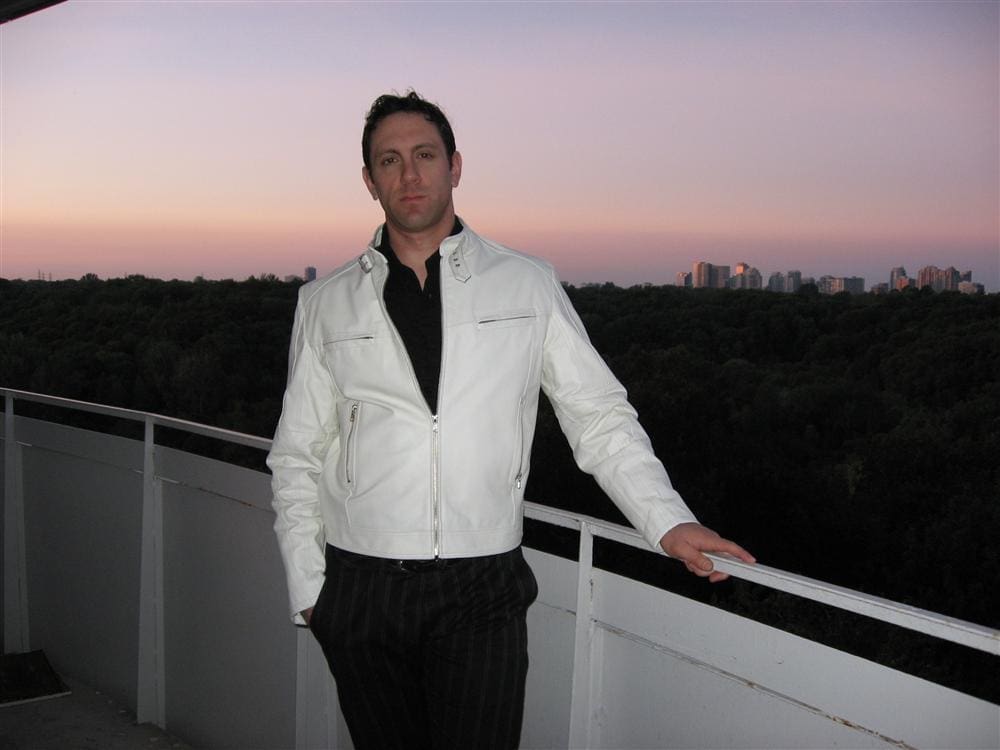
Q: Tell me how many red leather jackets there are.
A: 0